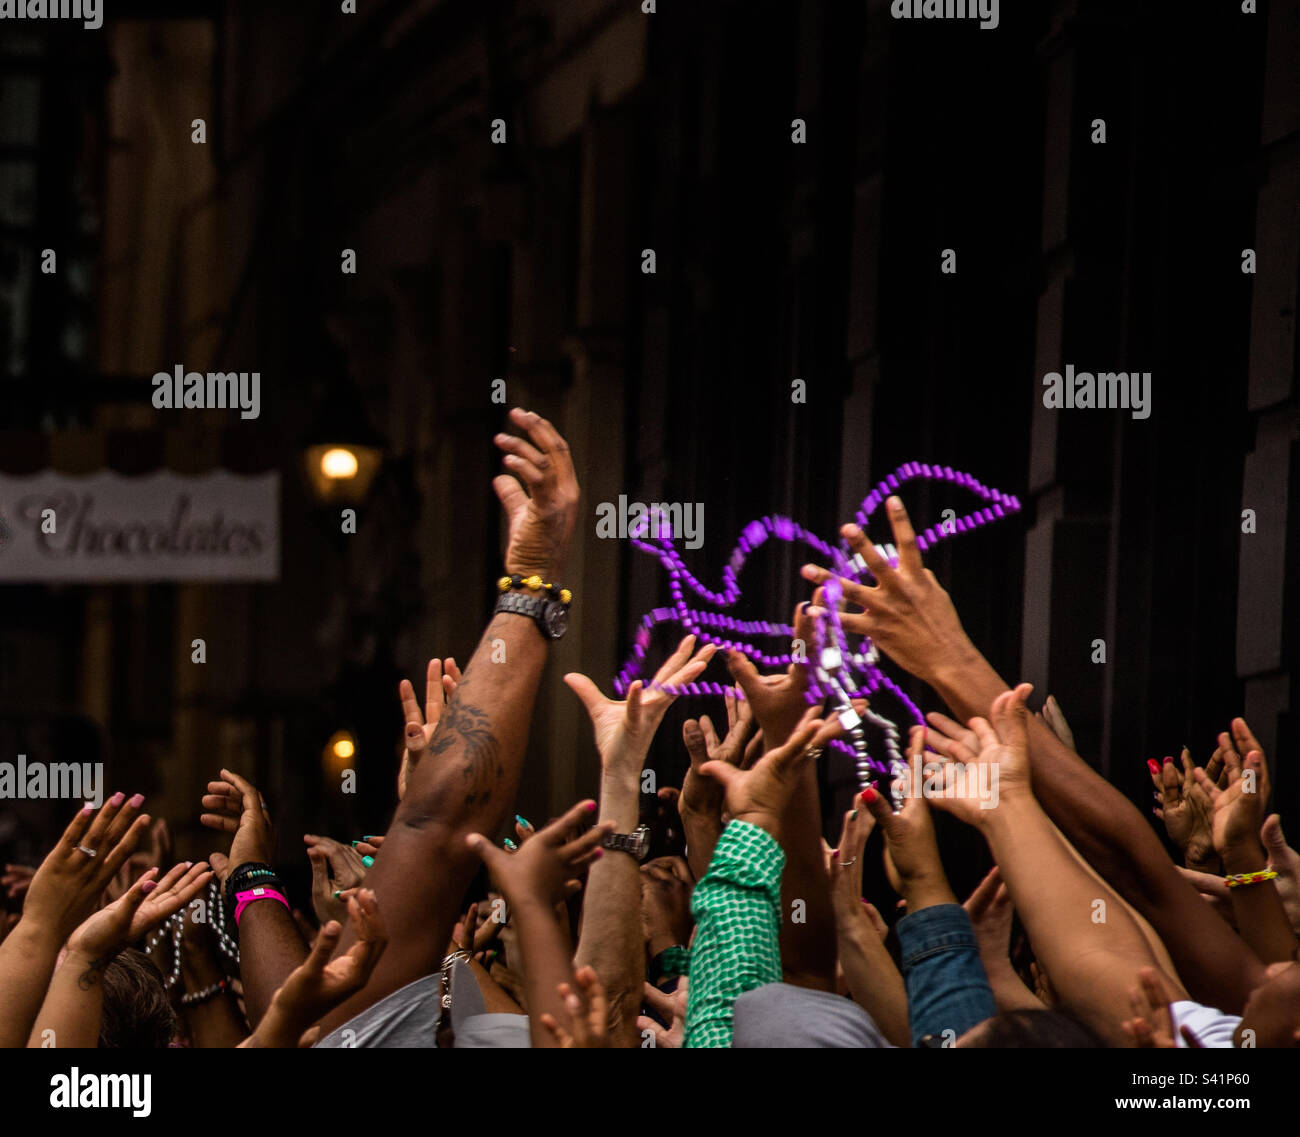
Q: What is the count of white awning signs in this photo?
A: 1